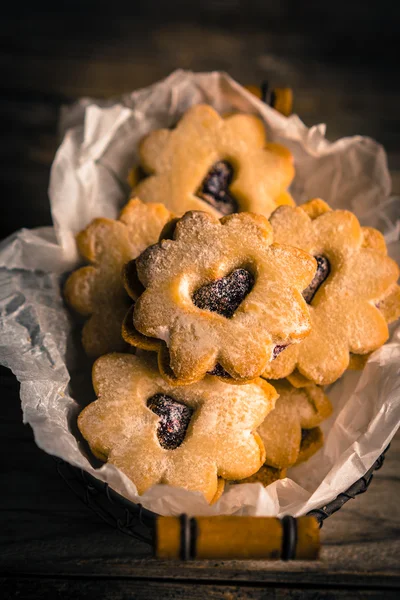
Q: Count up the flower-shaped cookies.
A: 6